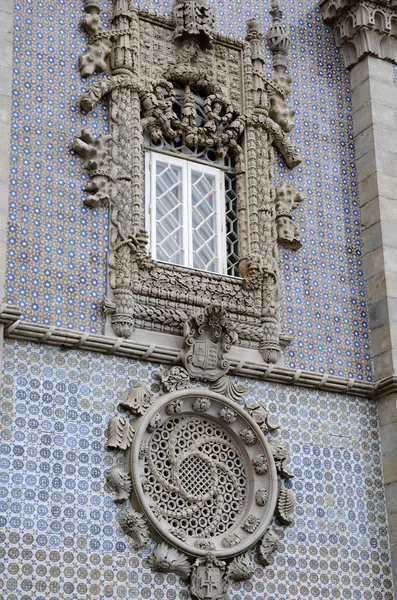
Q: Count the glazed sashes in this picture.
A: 2